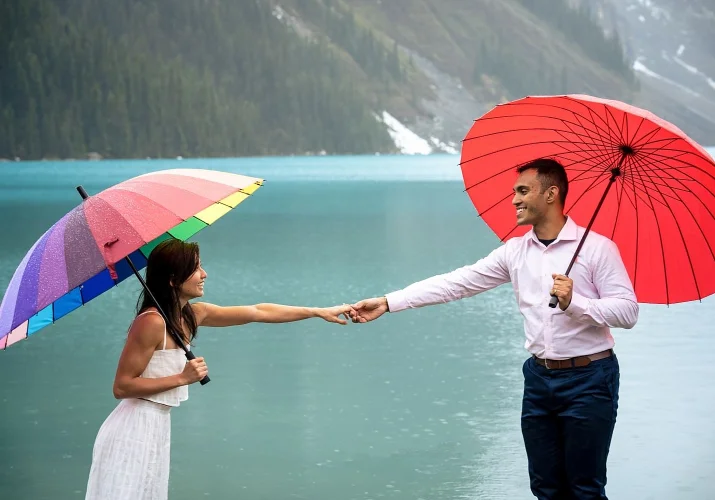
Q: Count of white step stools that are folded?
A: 0